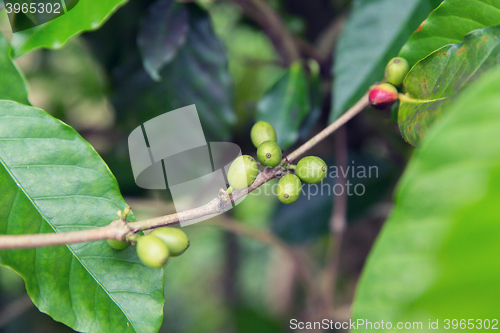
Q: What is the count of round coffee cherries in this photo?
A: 10